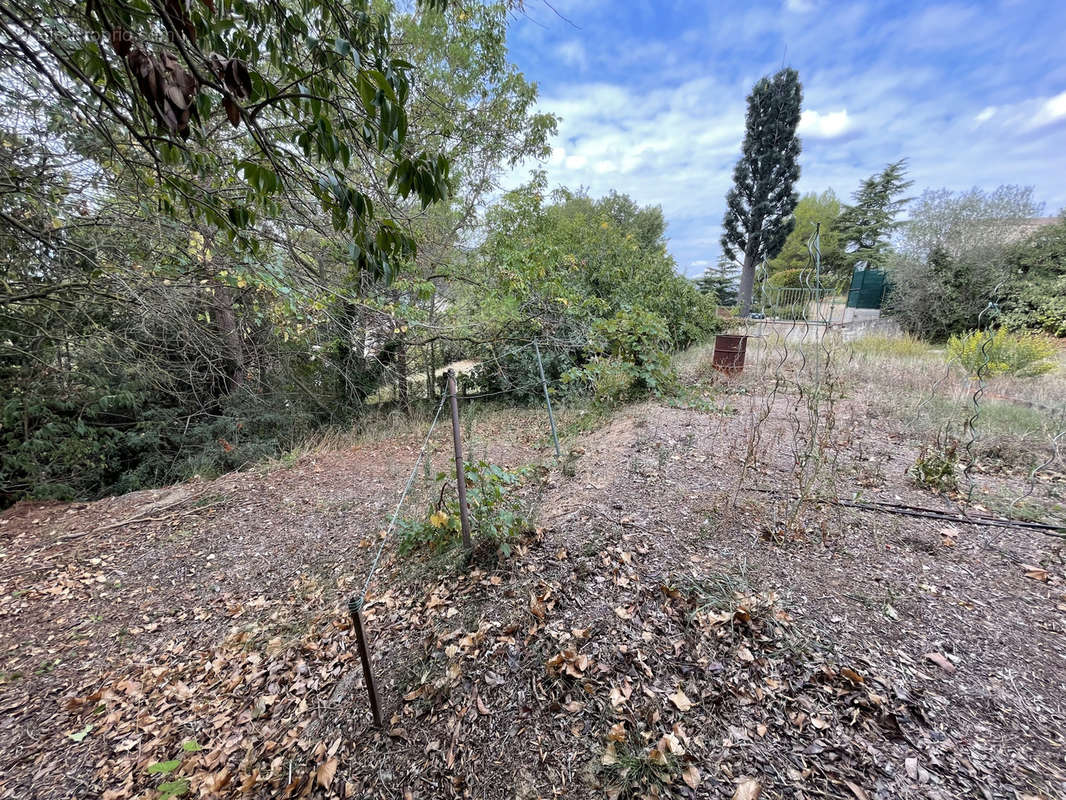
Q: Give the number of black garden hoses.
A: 2